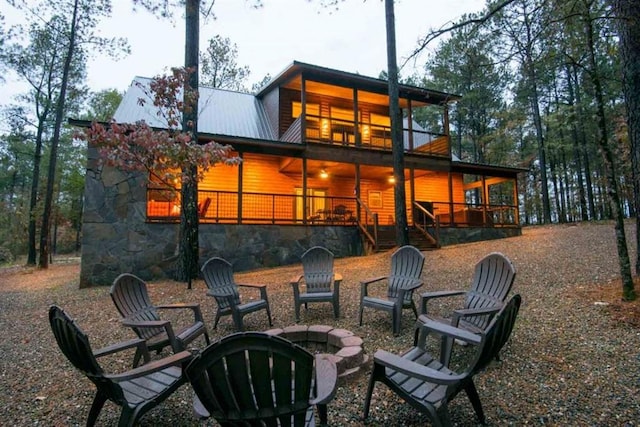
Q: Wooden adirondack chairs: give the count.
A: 8